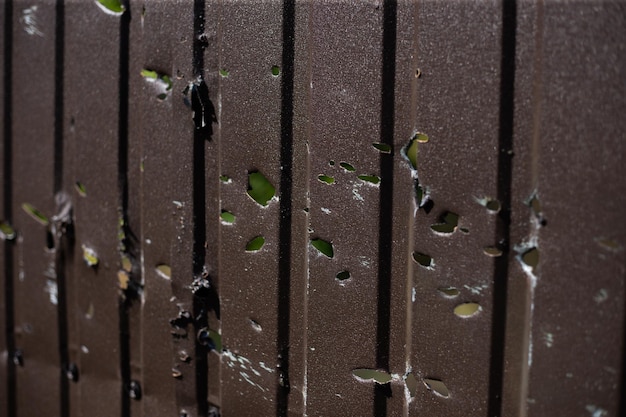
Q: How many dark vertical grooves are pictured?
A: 7